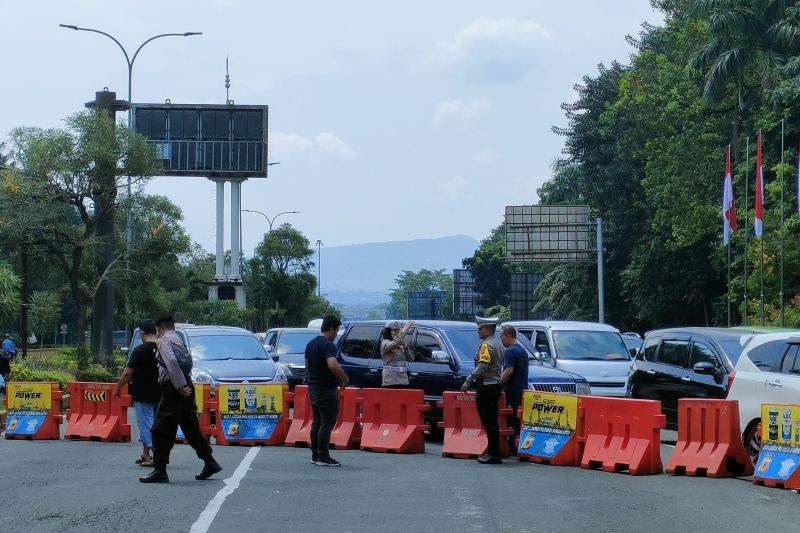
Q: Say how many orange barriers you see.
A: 11